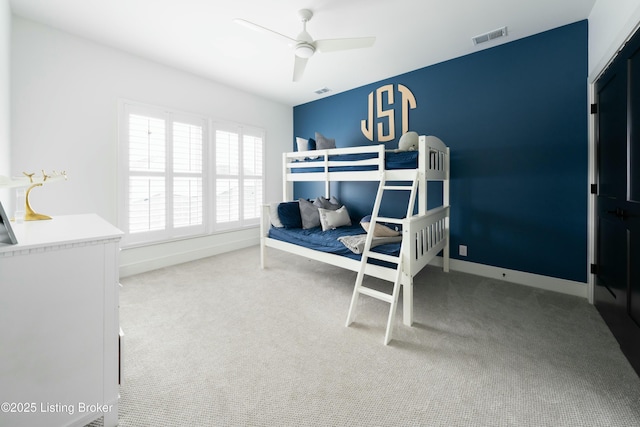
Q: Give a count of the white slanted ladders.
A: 1